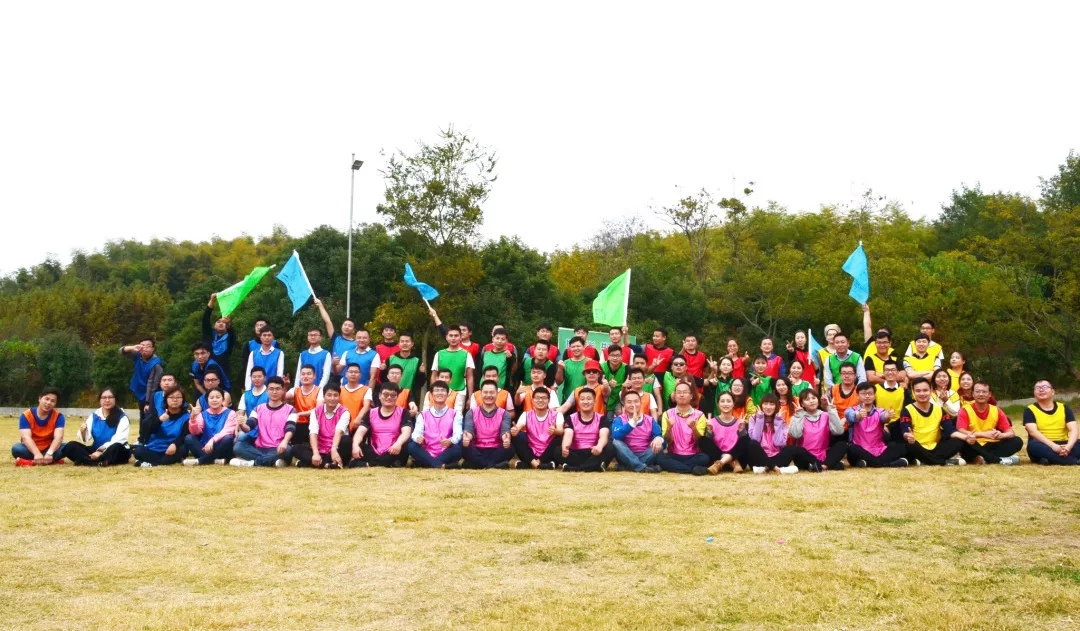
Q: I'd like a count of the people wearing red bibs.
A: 11